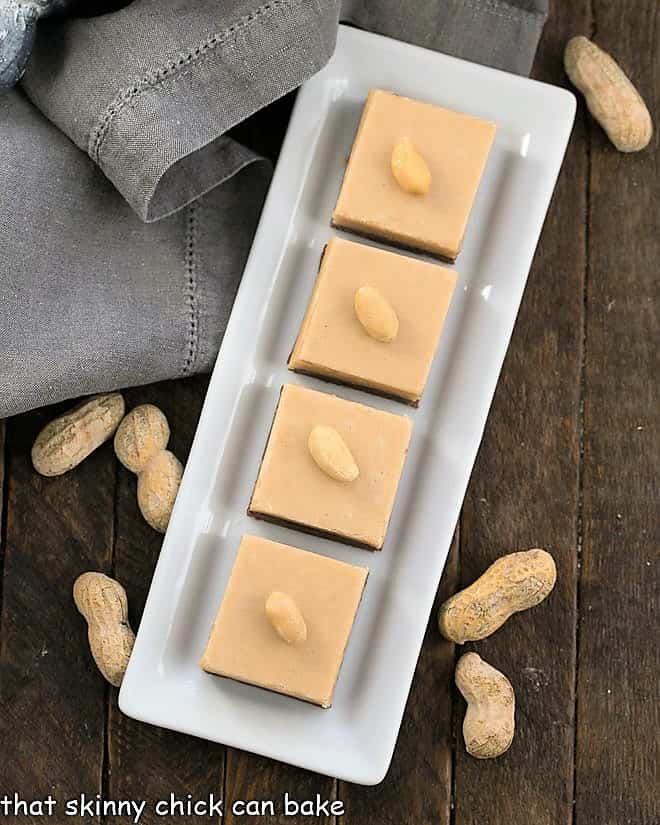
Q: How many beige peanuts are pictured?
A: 10